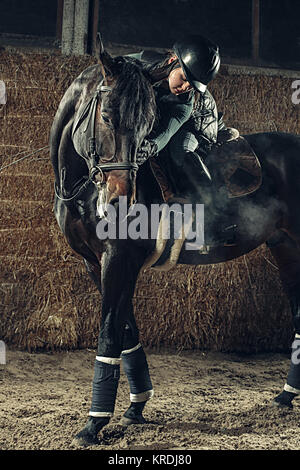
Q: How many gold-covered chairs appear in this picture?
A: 0